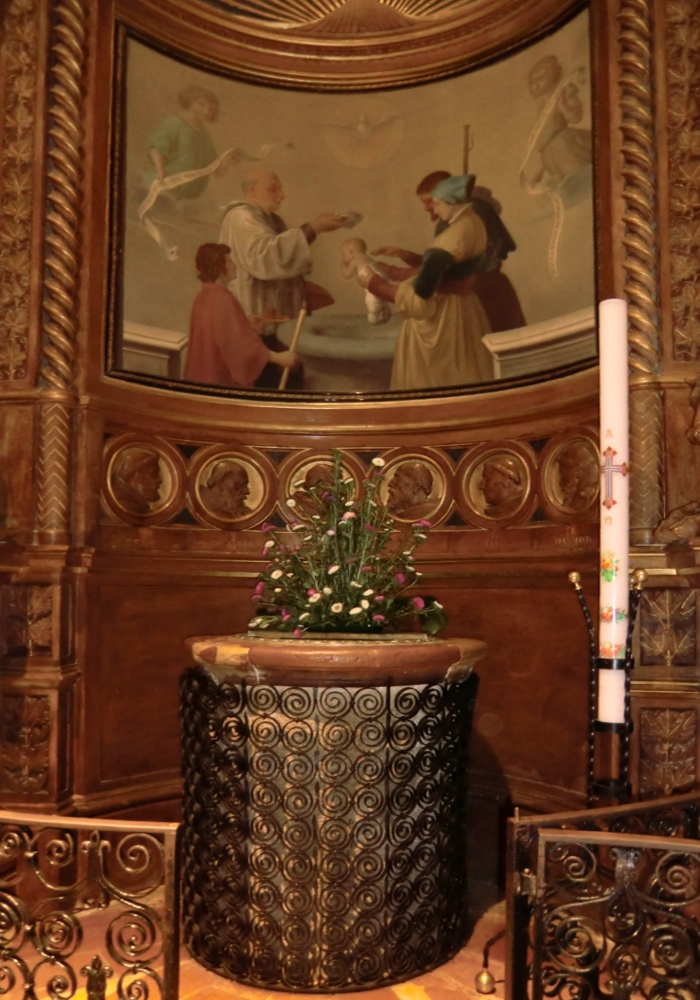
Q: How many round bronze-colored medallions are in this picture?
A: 6